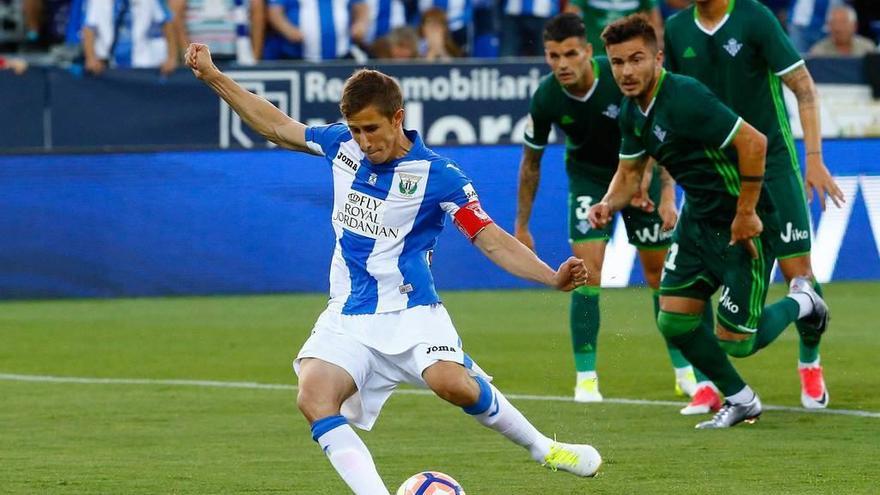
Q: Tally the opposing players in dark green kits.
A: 3